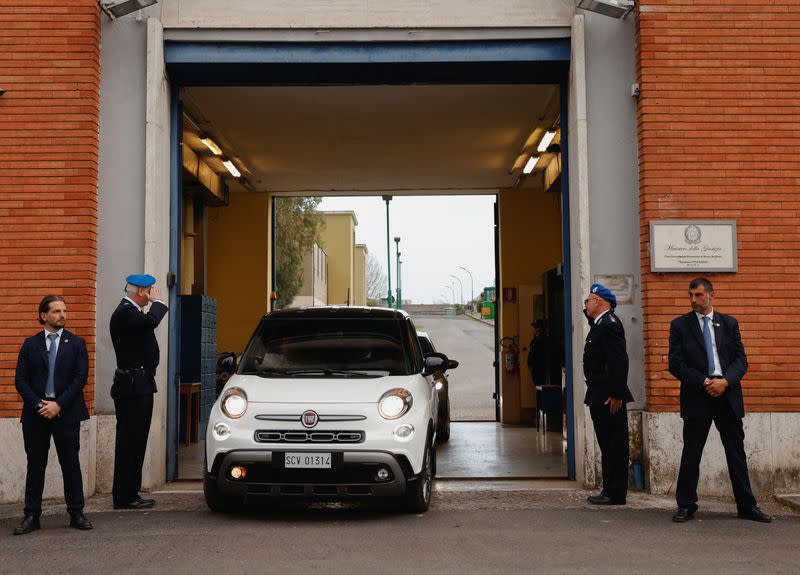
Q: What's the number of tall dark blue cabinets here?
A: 1